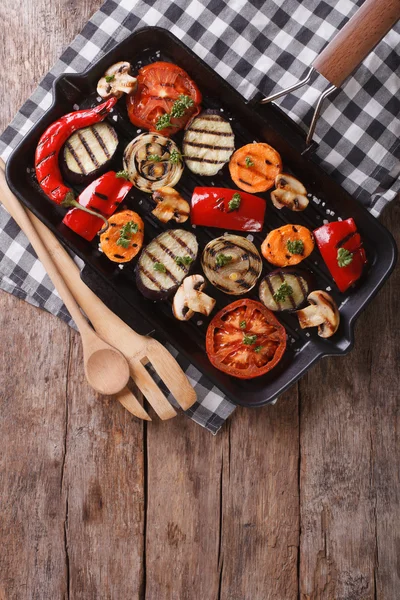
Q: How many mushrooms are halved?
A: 5